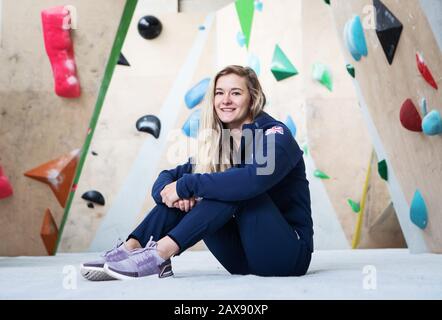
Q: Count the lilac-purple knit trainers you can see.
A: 2